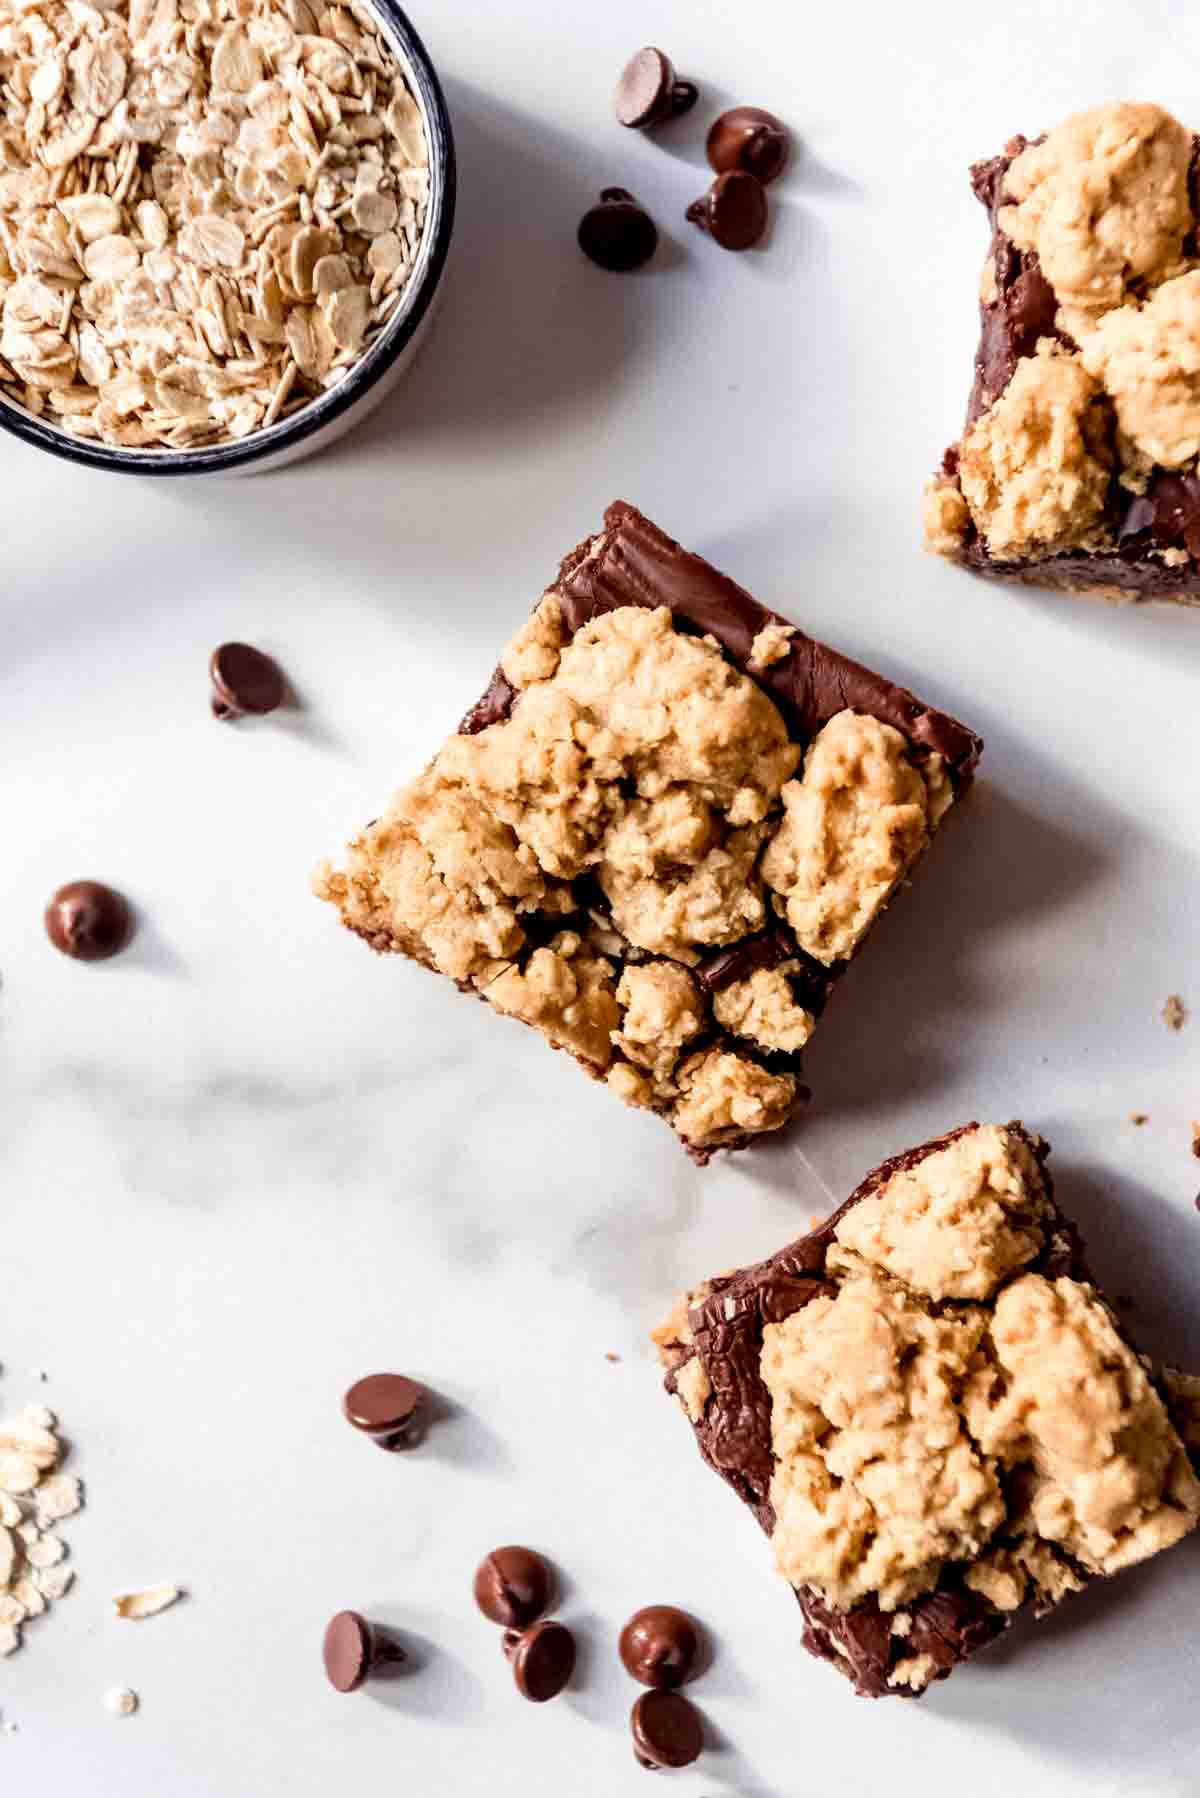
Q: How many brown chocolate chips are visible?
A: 12